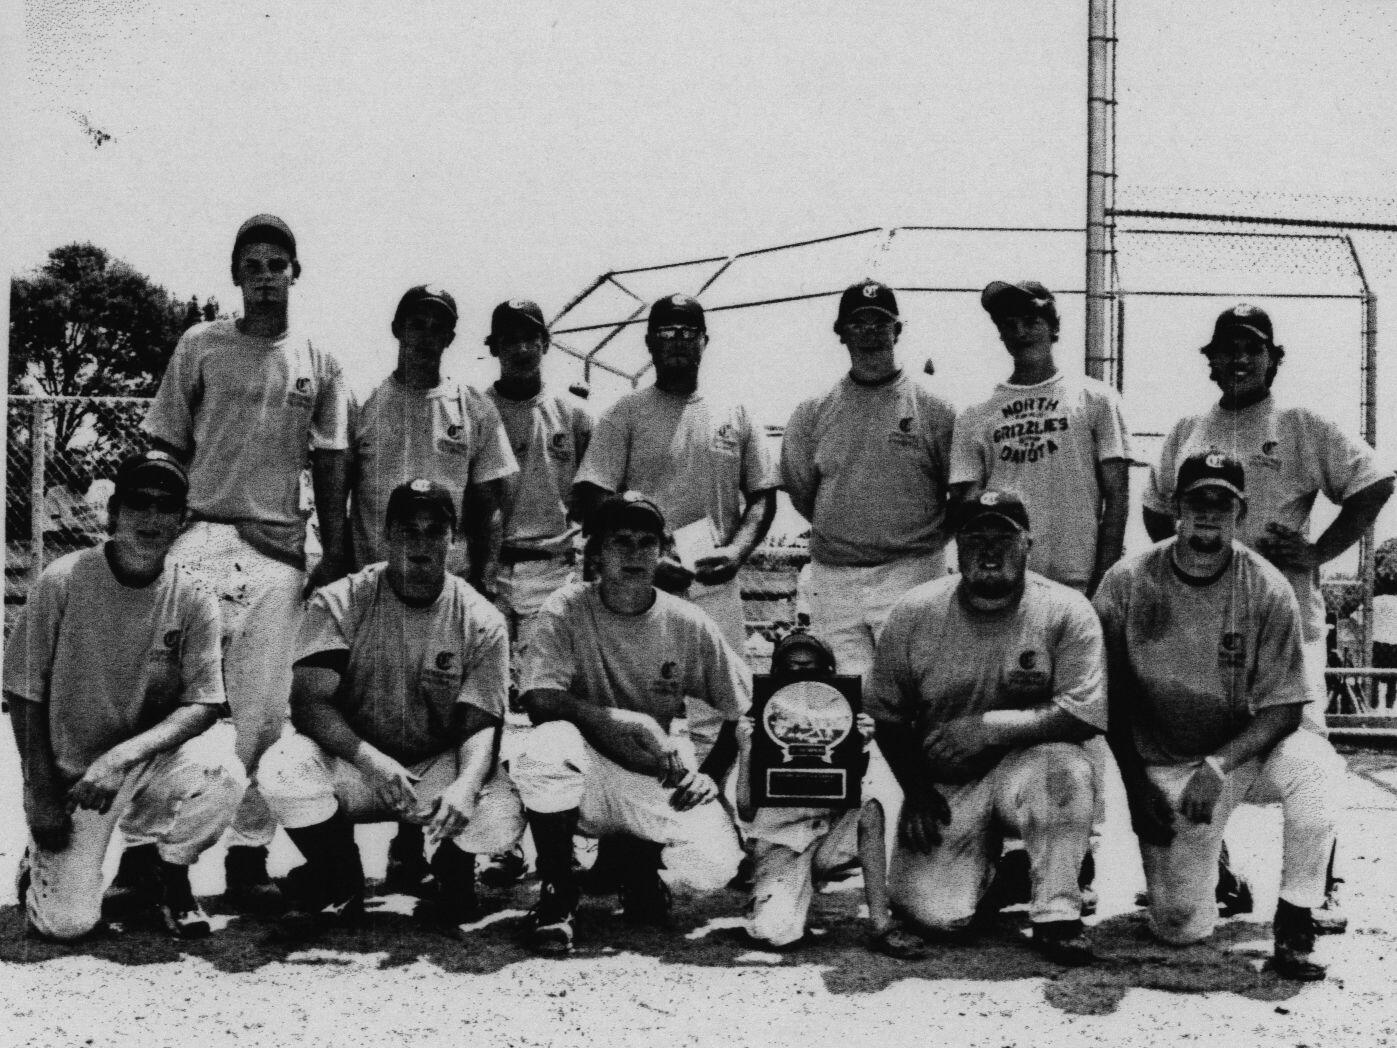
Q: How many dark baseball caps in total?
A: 13